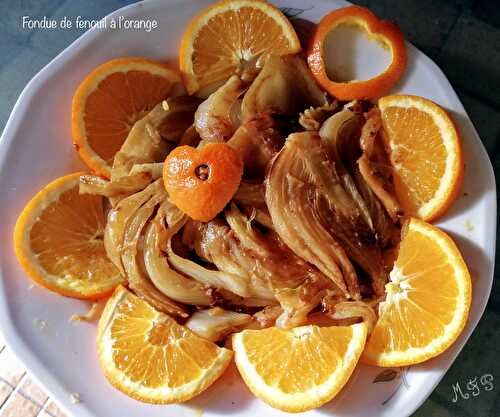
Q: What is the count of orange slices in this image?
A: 7